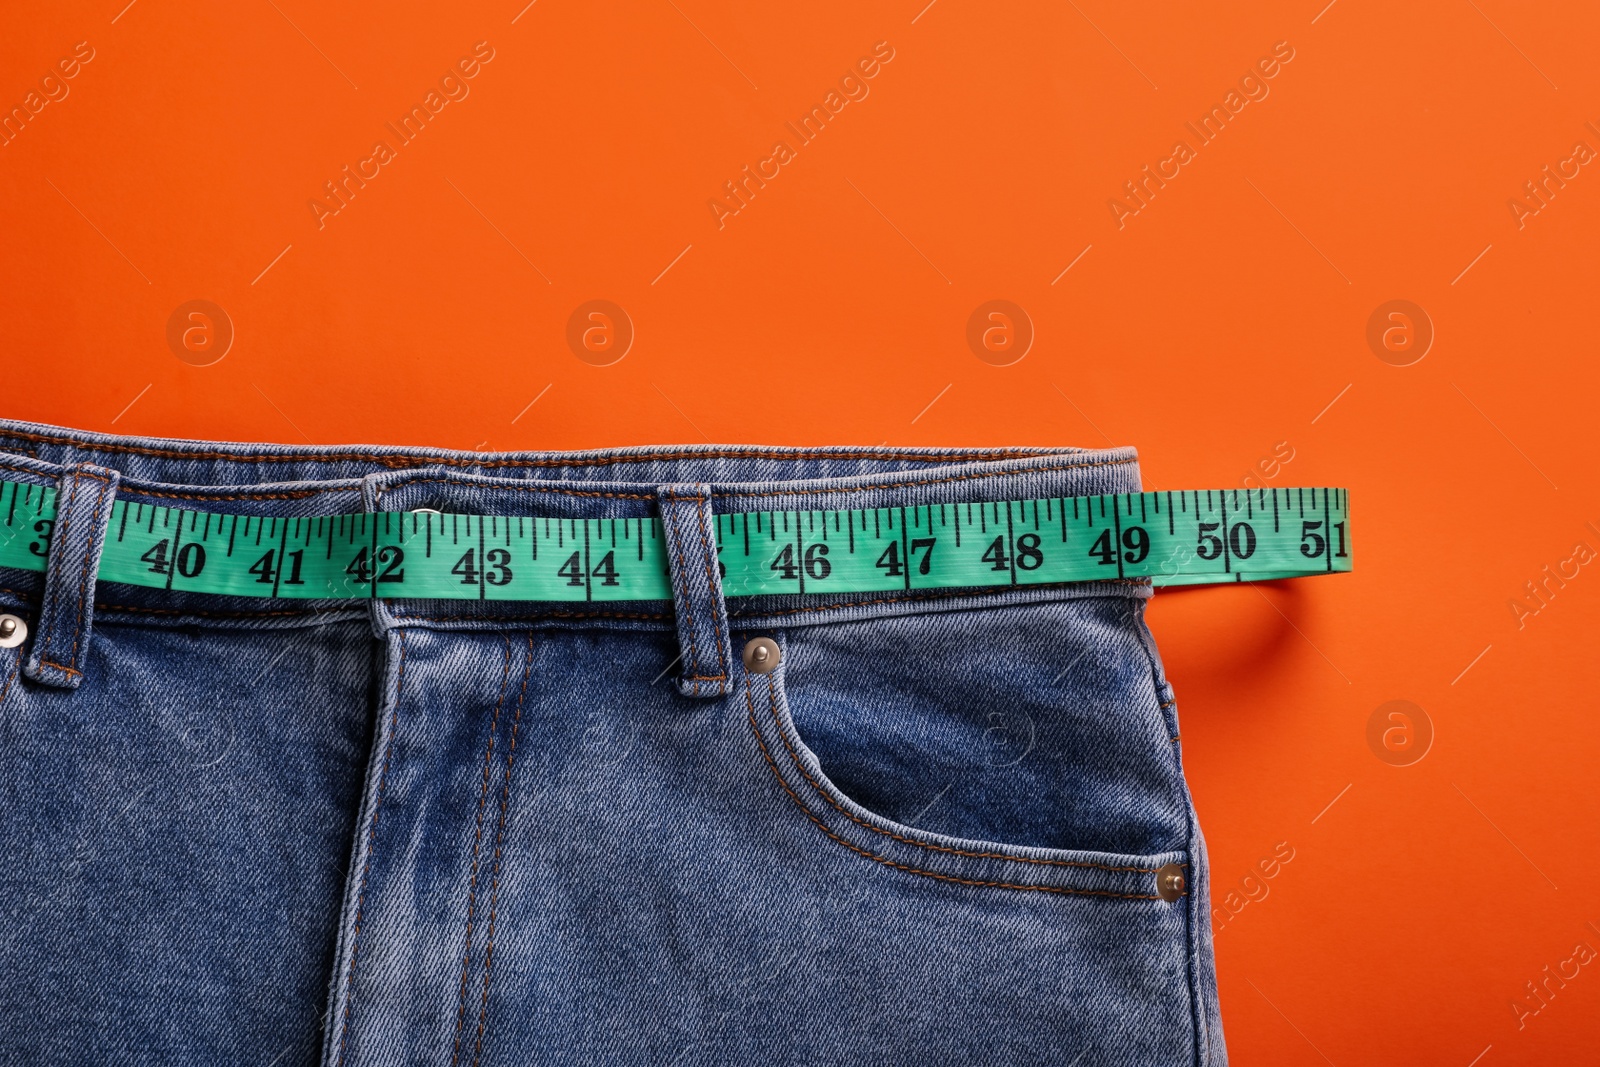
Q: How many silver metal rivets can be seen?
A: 3